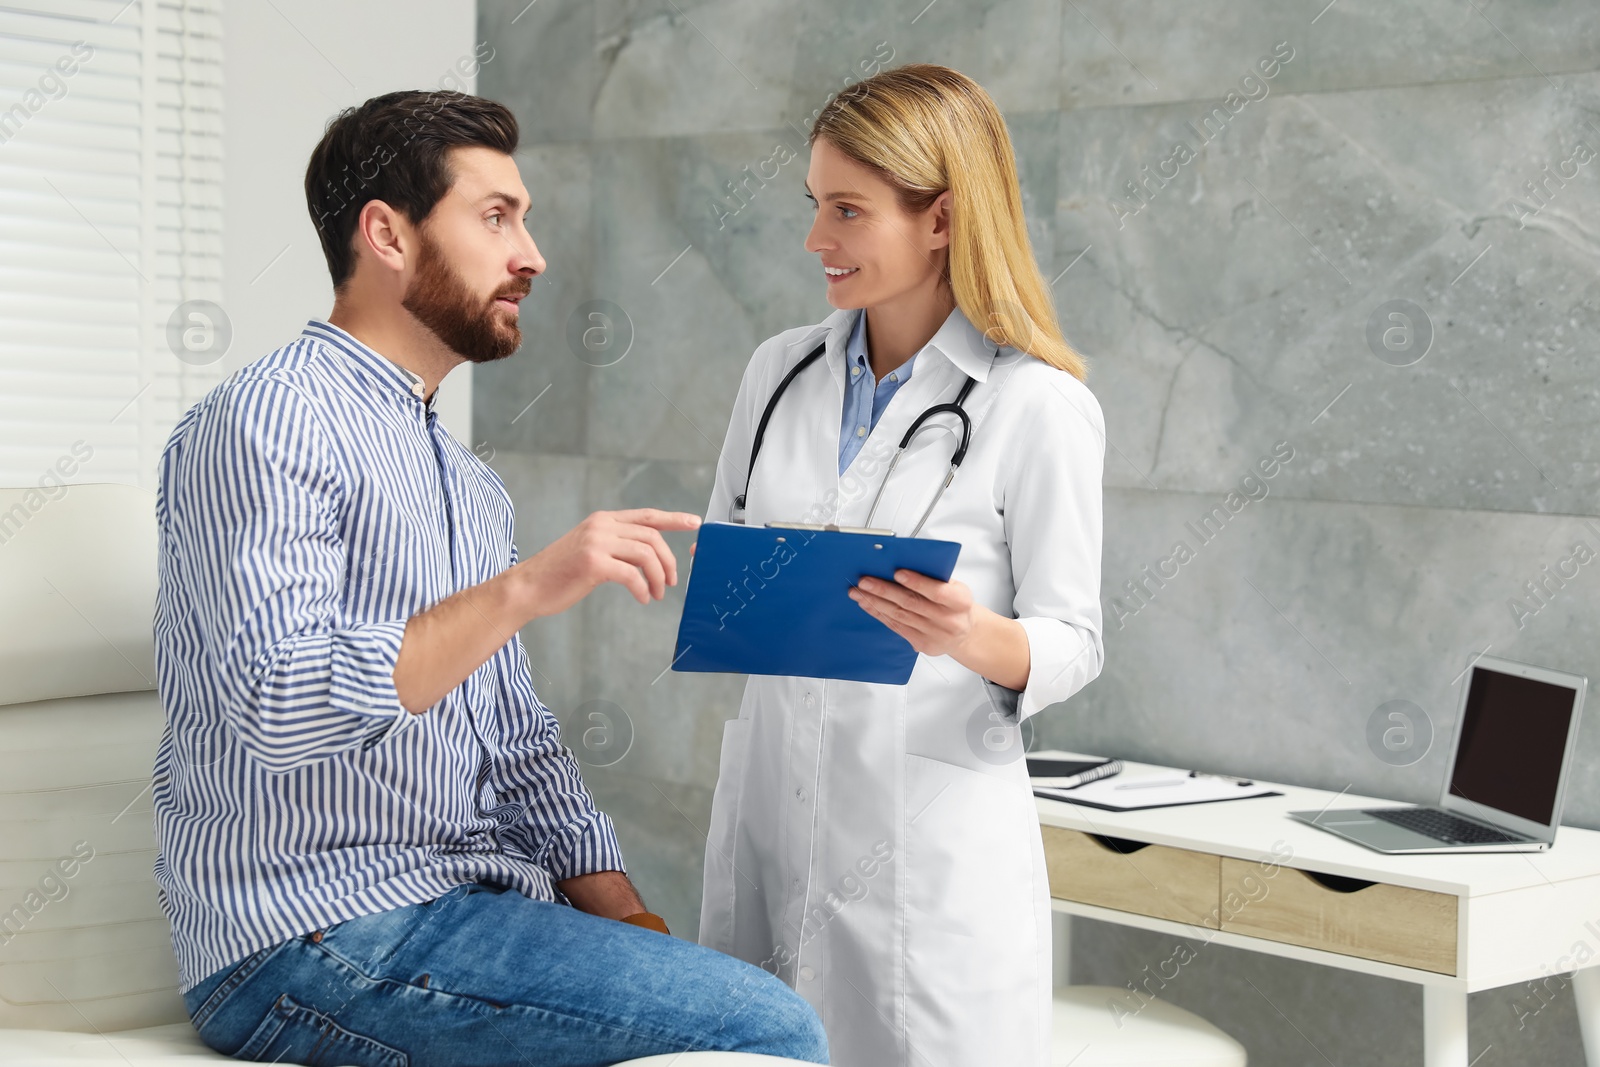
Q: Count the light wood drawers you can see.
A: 2